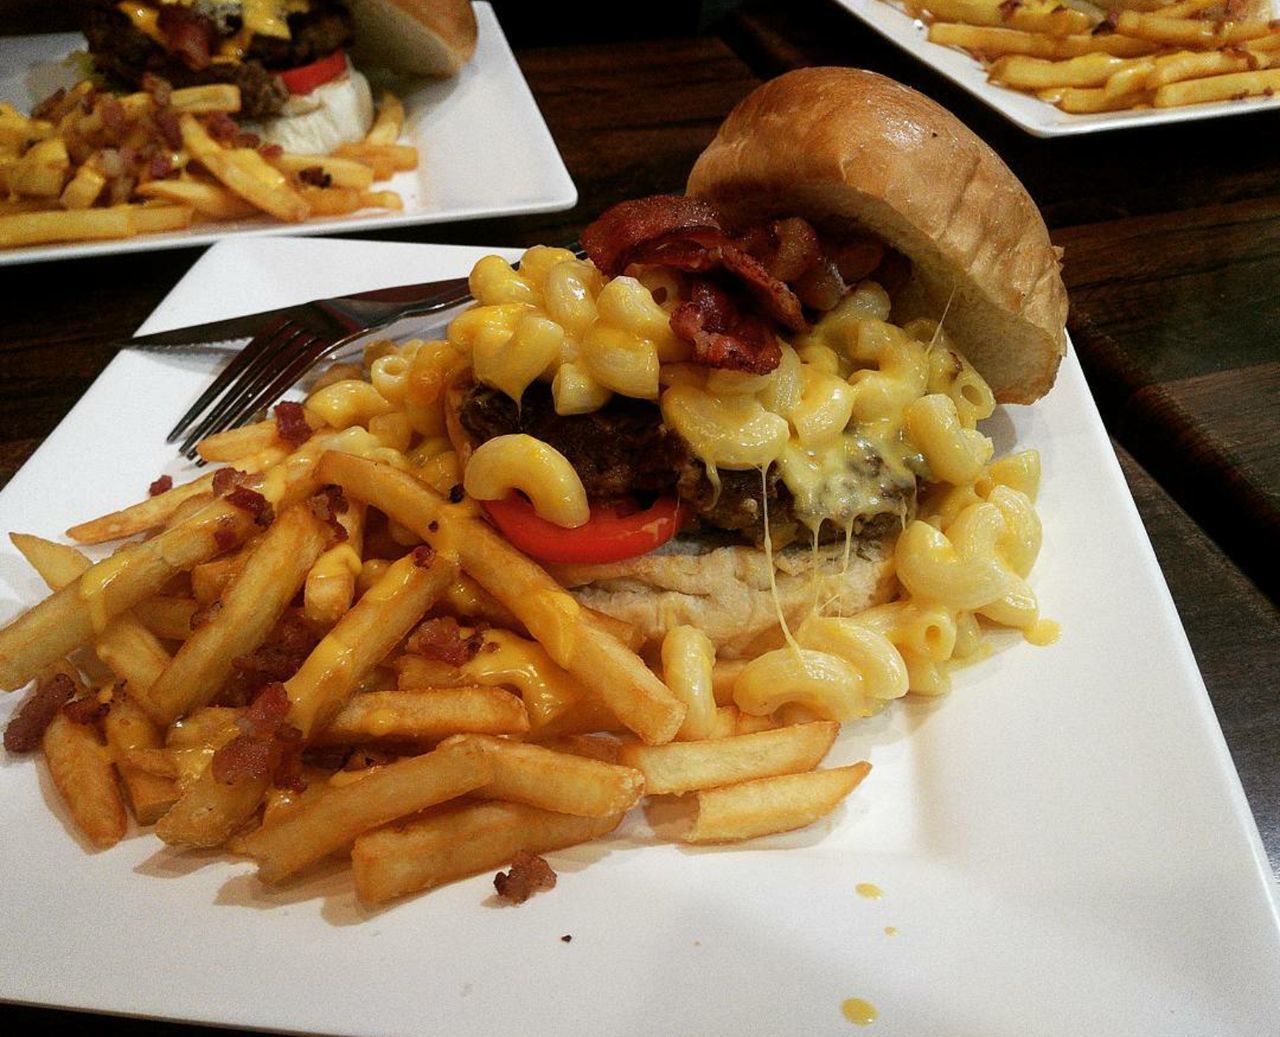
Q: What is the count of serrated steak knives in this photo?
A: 1